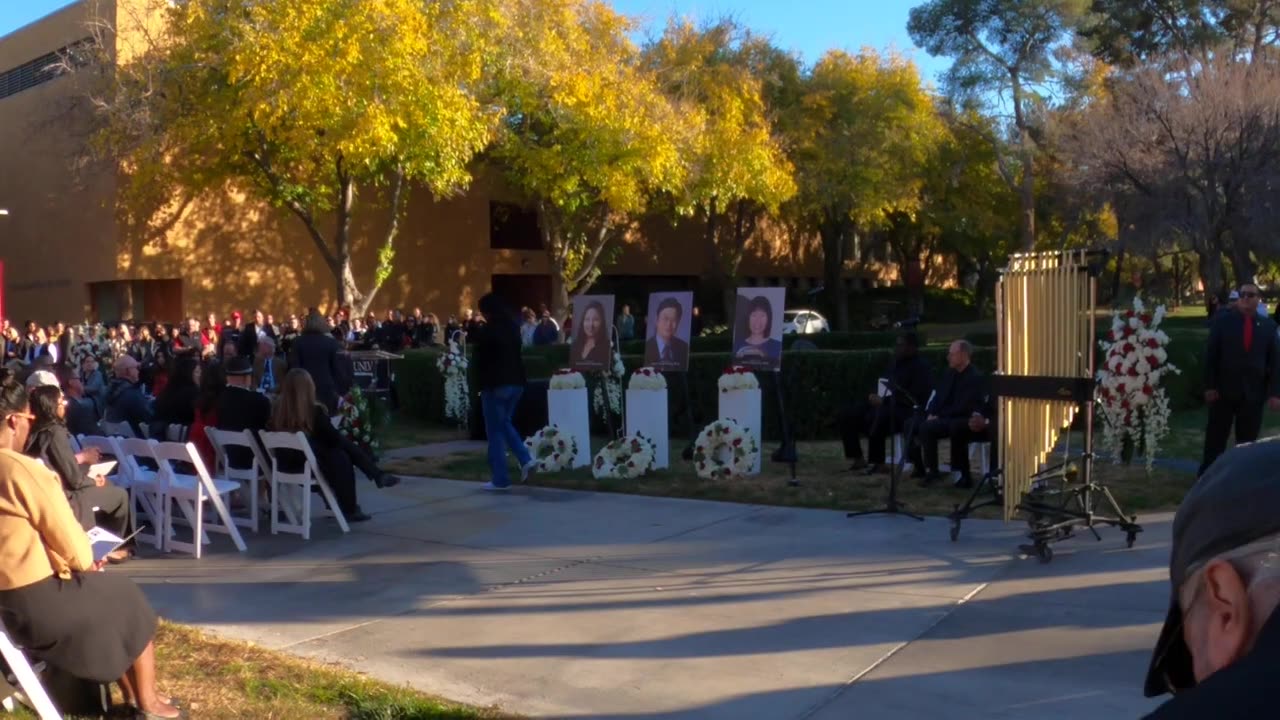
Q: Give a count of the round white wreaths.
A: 3